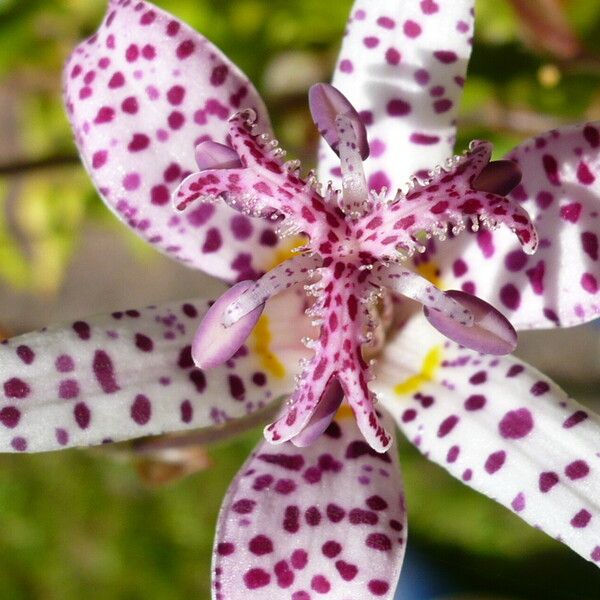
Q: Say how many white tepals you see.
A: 6